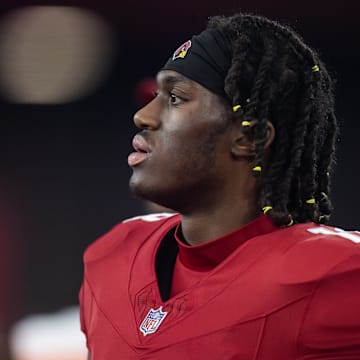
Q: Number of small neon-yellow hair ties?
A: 9